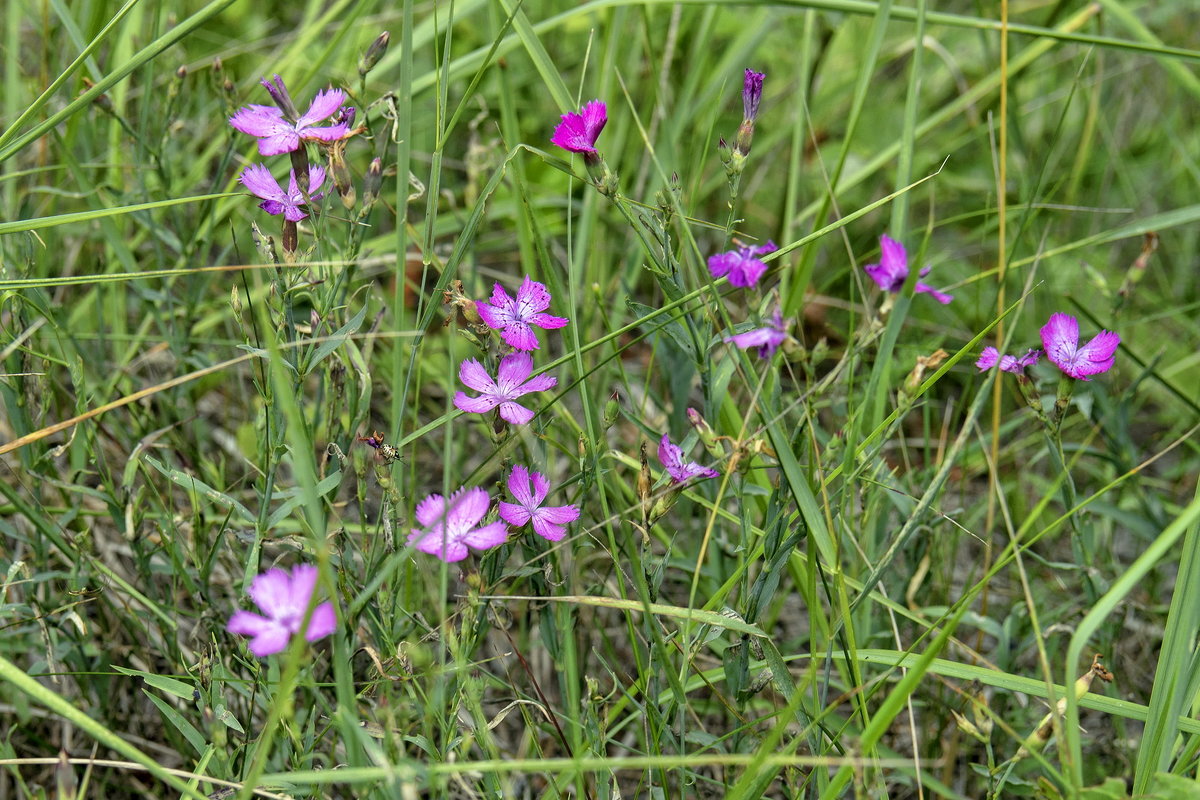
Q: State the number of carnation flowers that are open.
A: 14